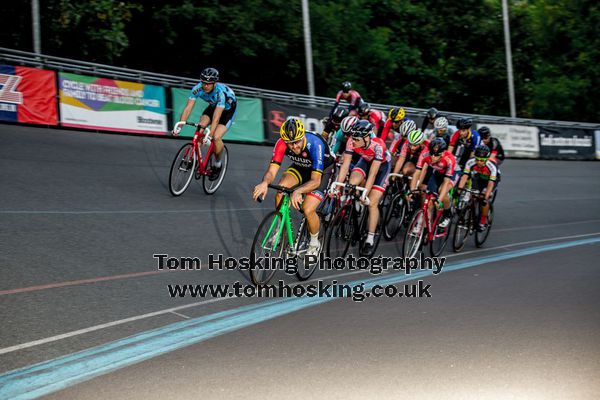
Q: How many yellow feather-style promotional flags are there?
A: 0